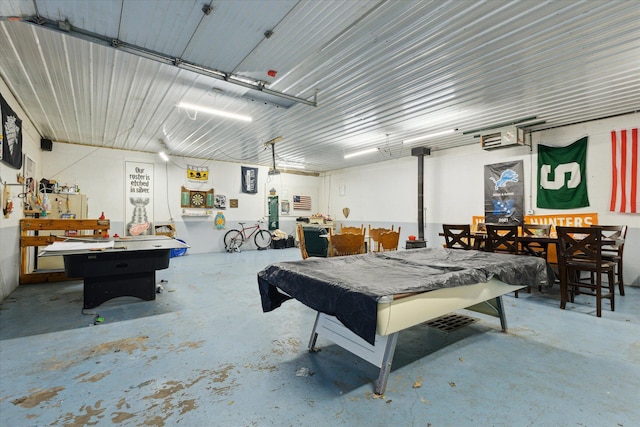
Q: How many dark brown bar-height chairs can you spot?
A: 5